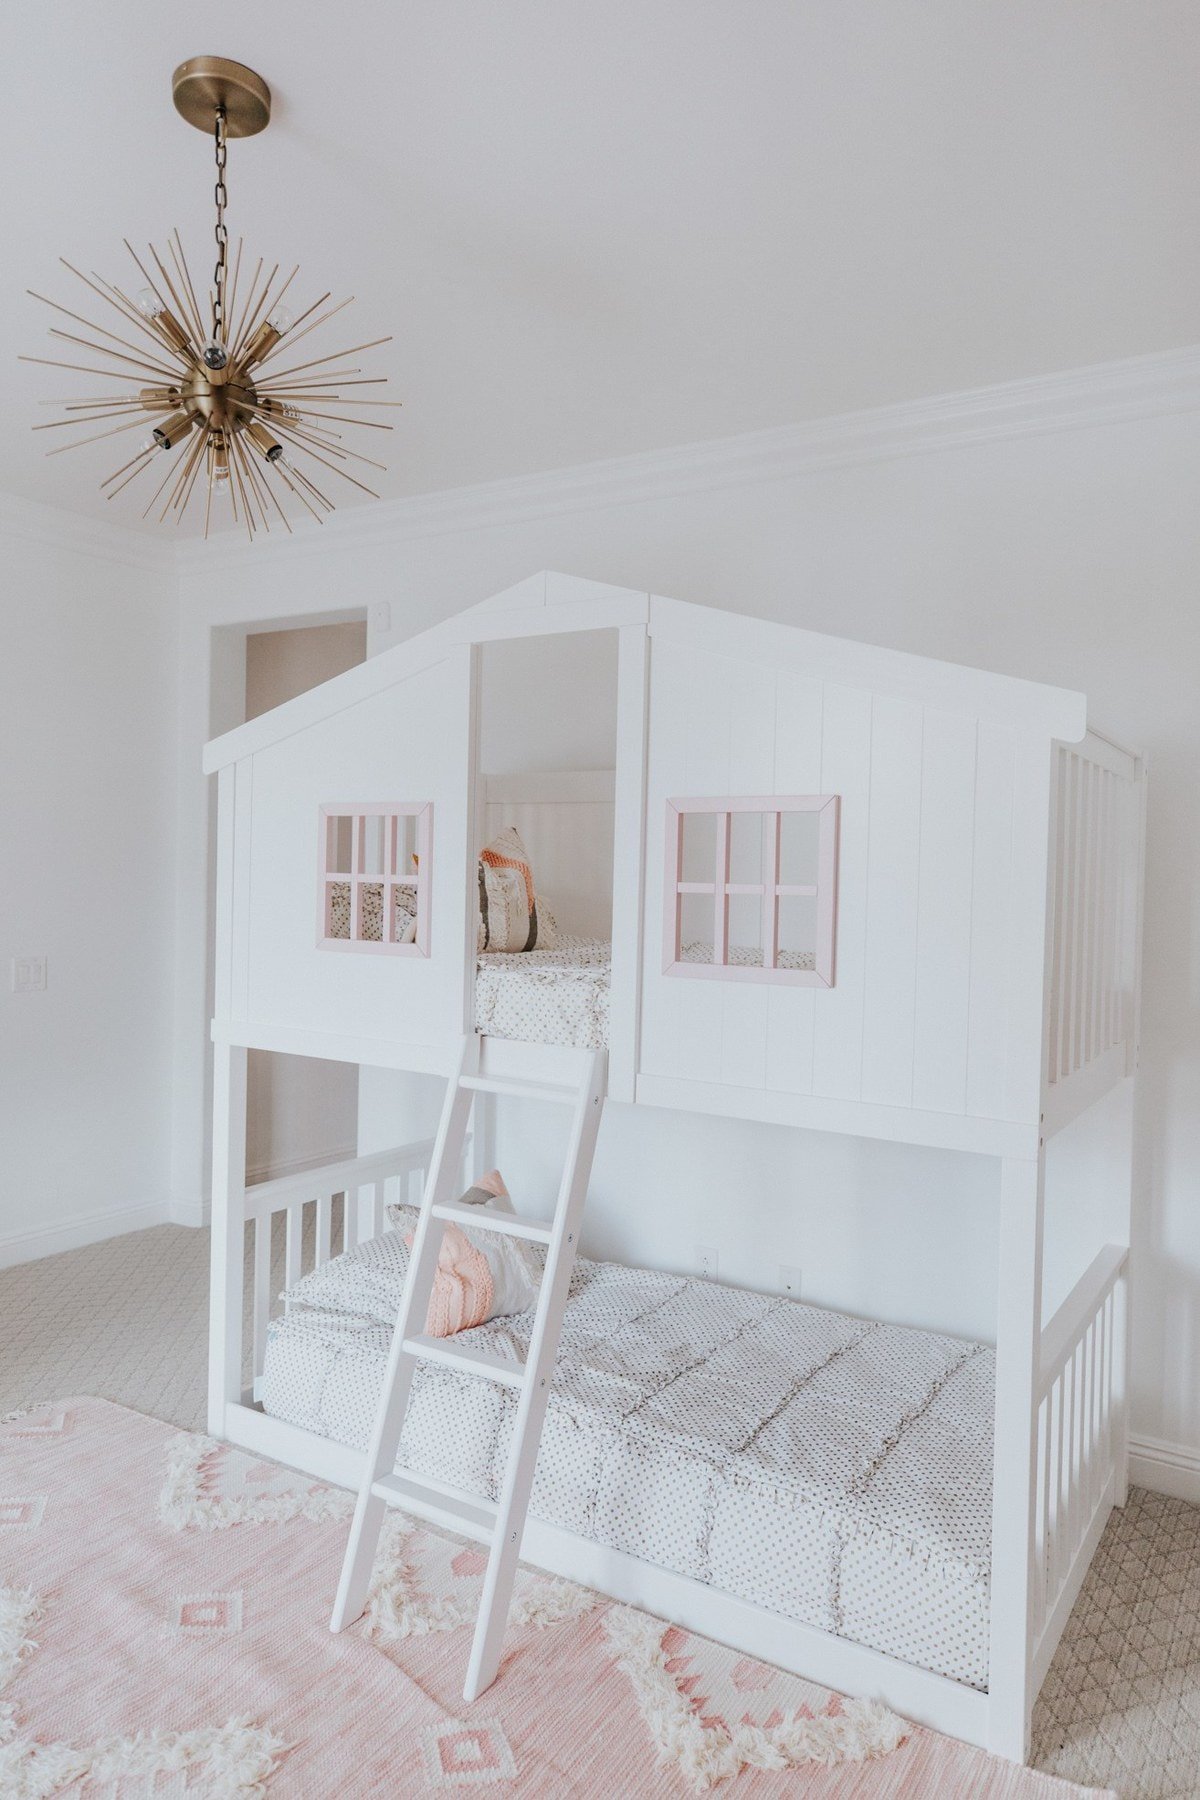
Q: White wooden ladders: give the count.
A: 1